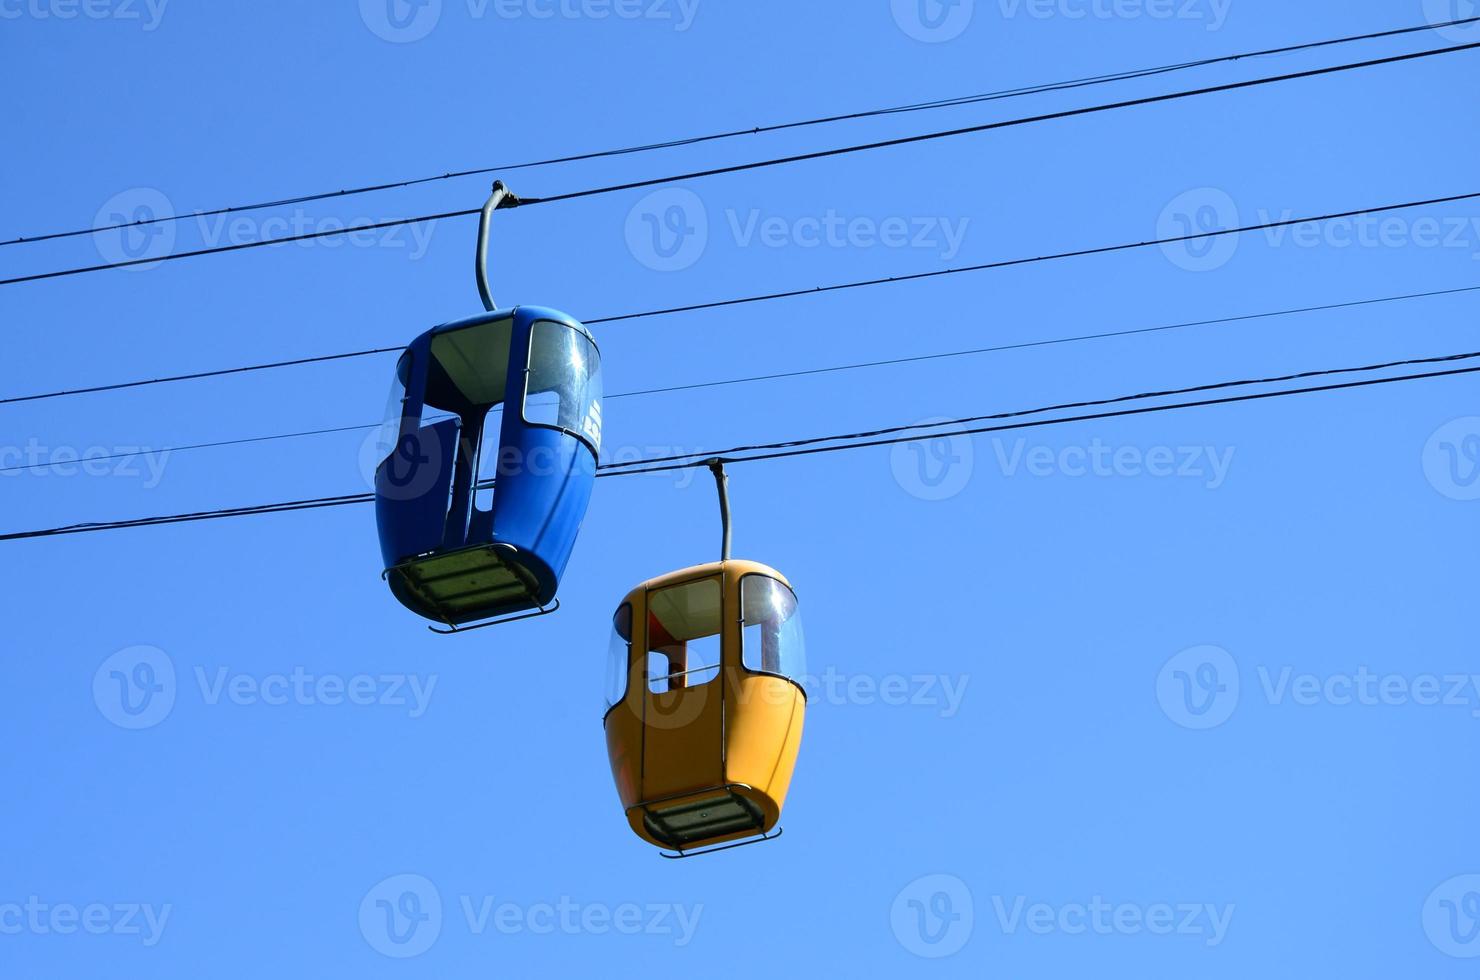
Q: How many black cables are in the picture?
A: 6